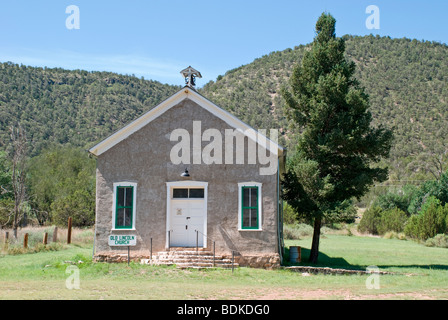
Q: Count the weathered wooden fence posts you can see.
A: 5